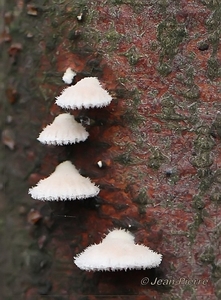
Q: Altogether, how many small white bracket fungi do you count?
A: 4